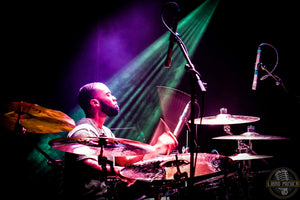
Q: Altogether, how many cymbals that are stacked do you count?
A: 3